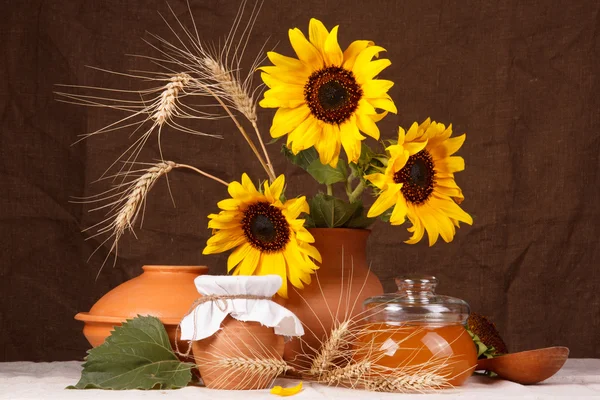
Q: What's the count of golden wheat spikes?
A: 7